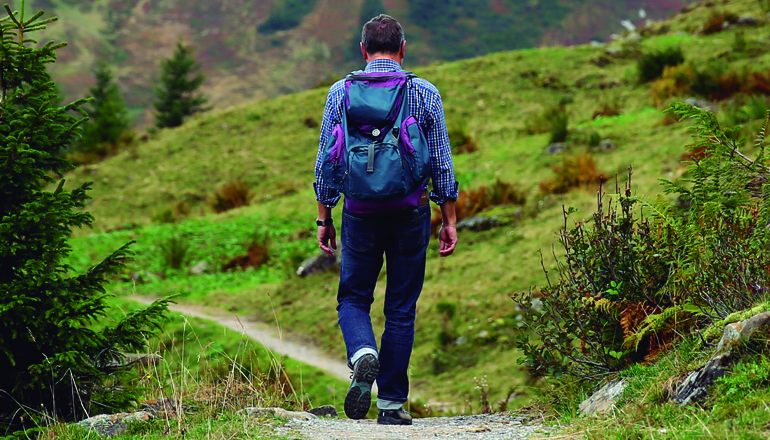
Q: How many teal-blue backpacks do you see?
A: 1